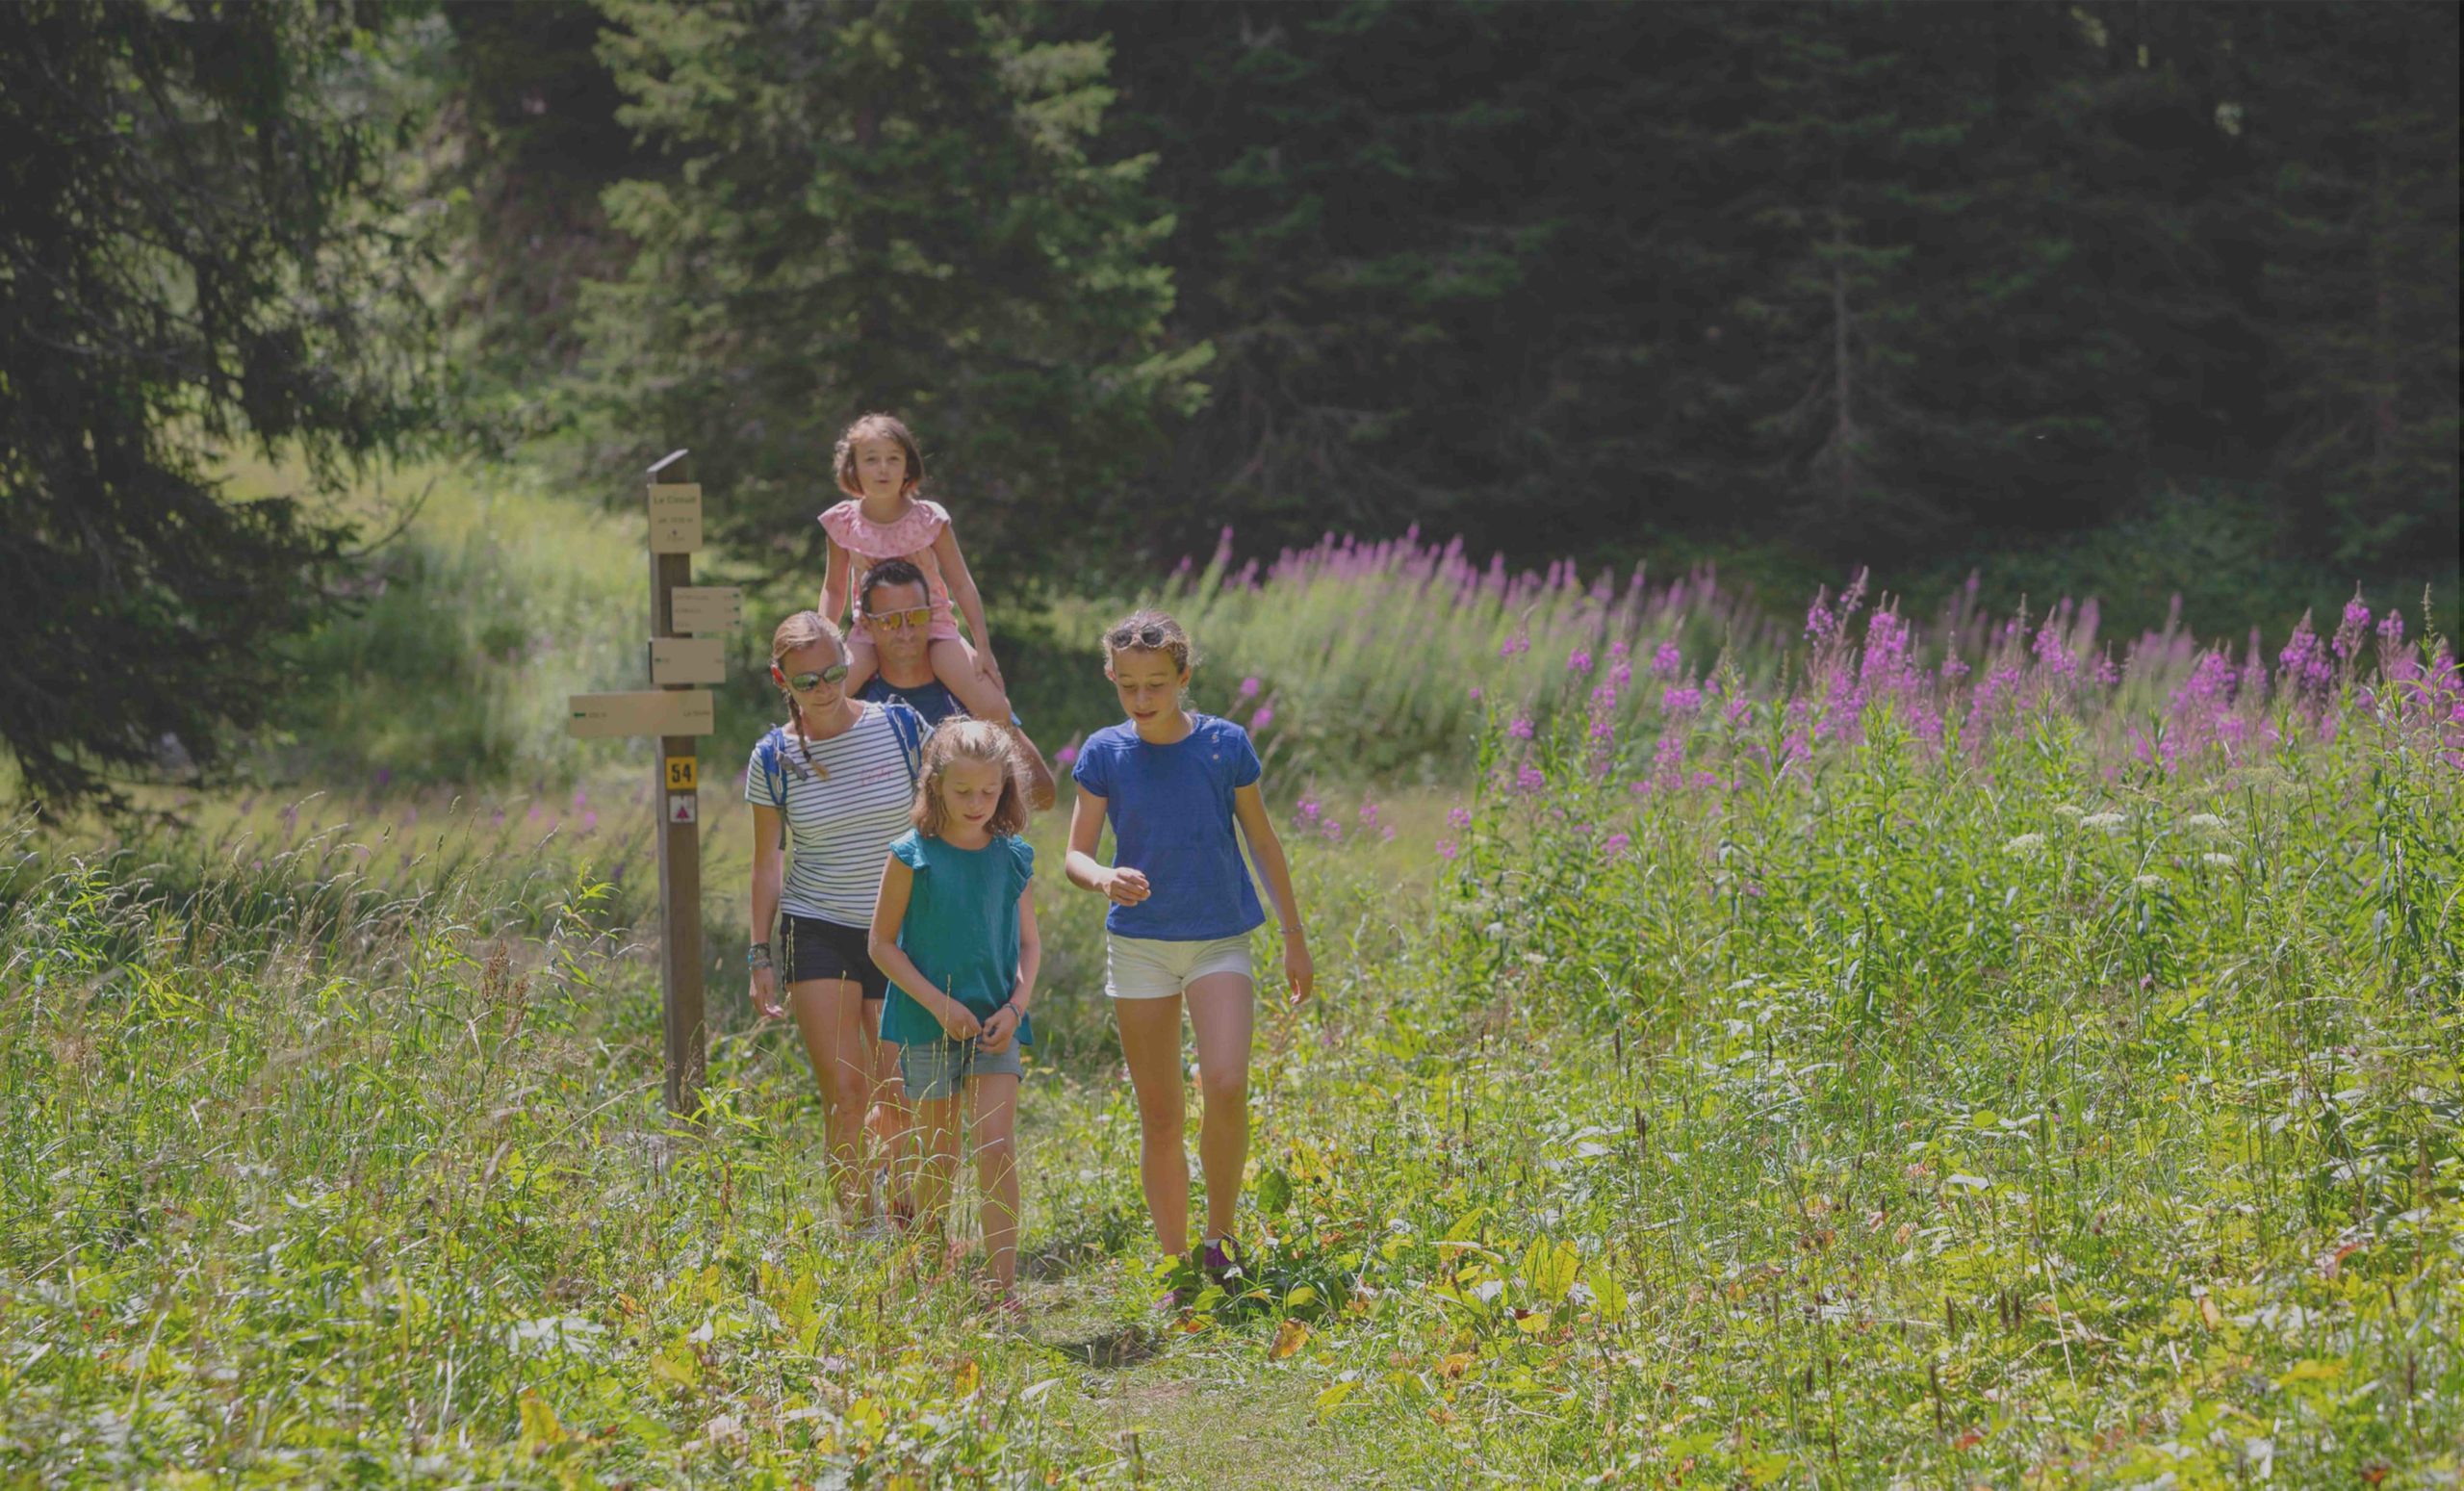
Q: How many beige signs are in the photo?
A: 4